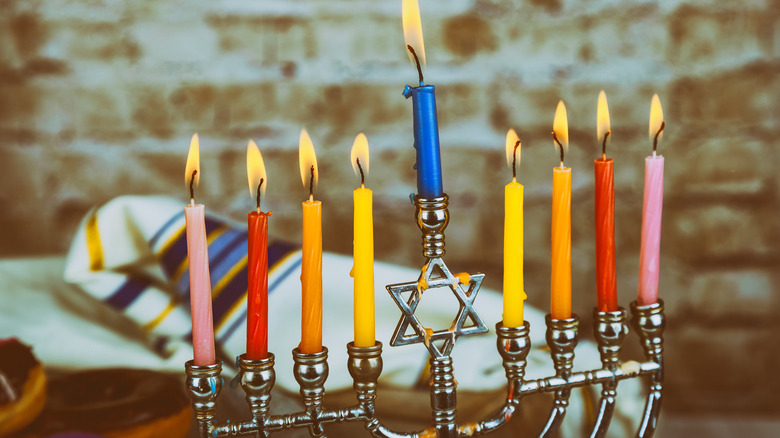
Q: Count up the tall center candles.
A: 1